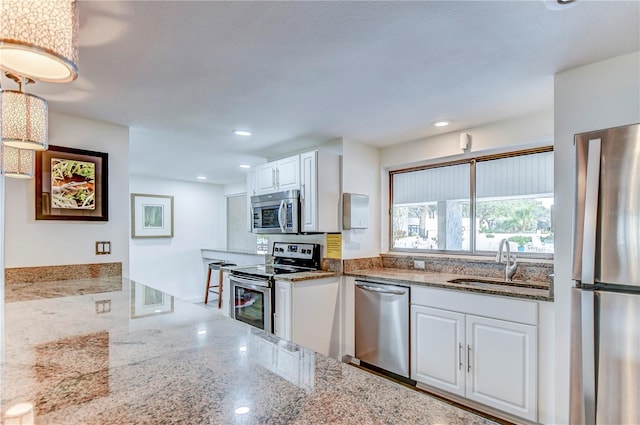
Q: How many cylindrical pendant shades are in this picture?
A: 3